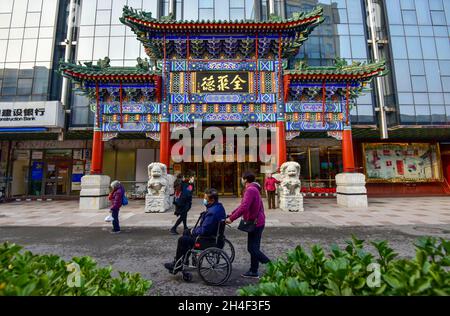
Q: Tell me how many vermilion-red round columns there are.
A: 4